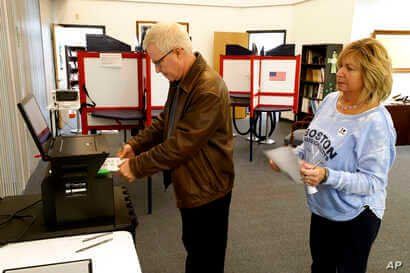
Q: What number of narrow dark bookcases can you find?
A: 2